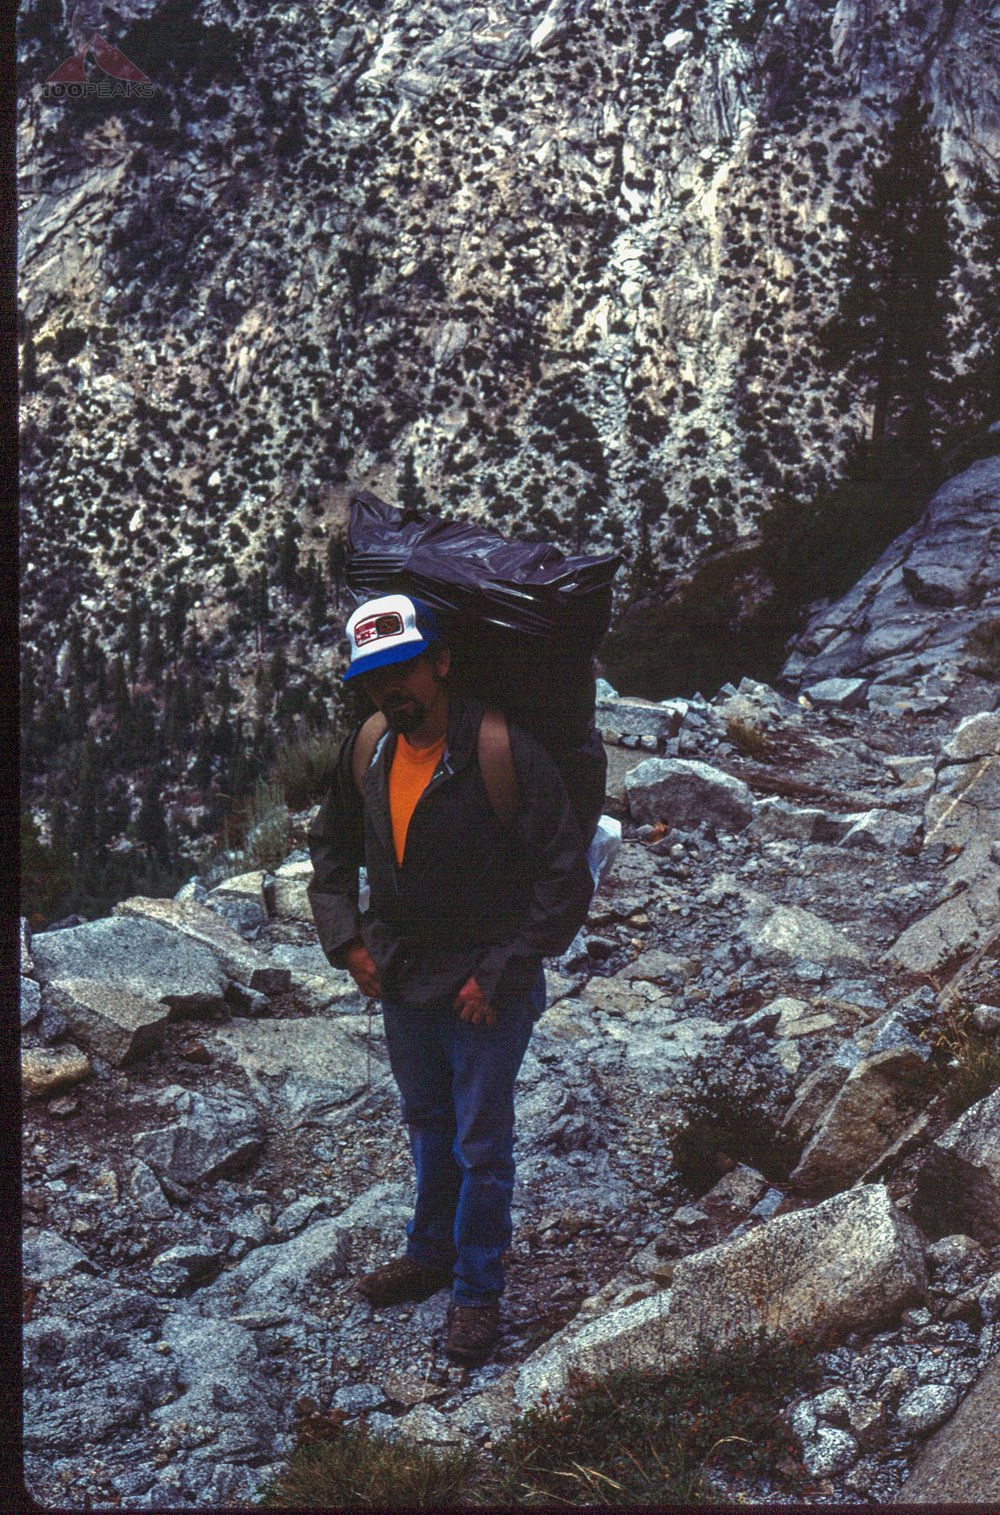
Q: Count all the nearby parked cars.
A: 0